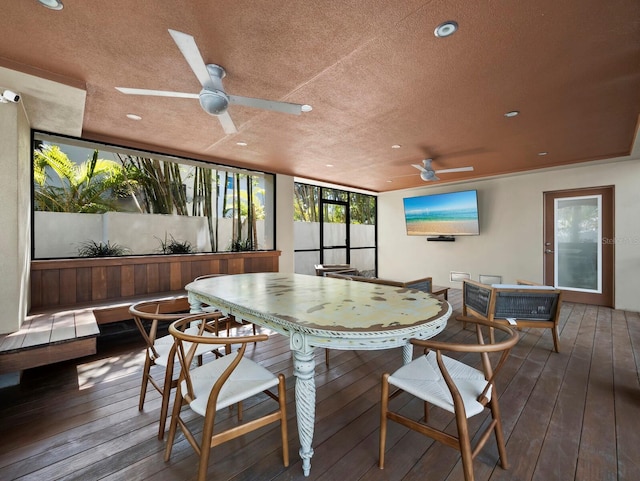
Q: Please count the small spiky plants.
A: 3